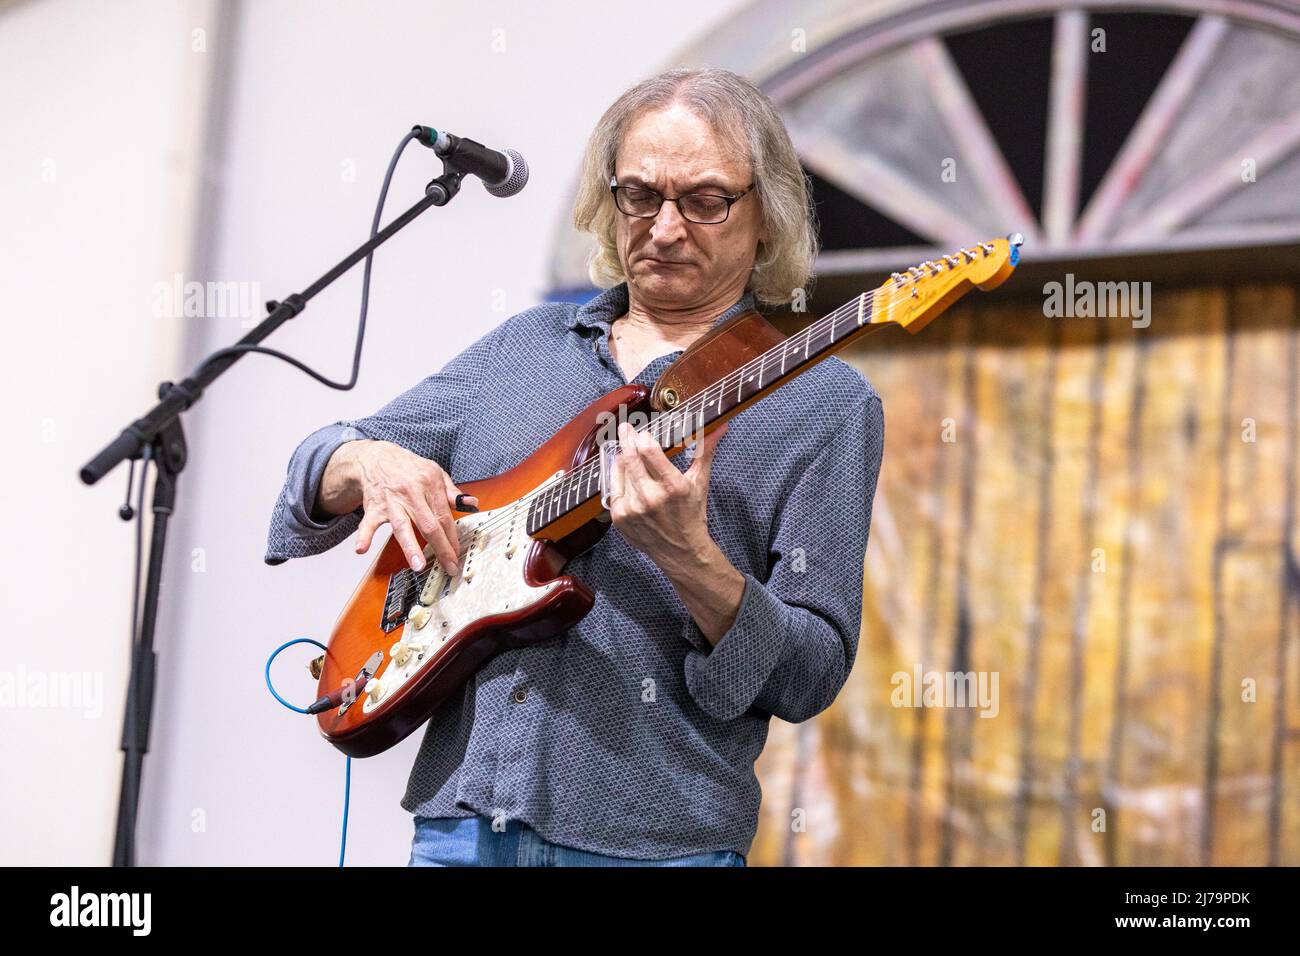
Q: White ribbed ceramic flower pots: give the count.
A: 0